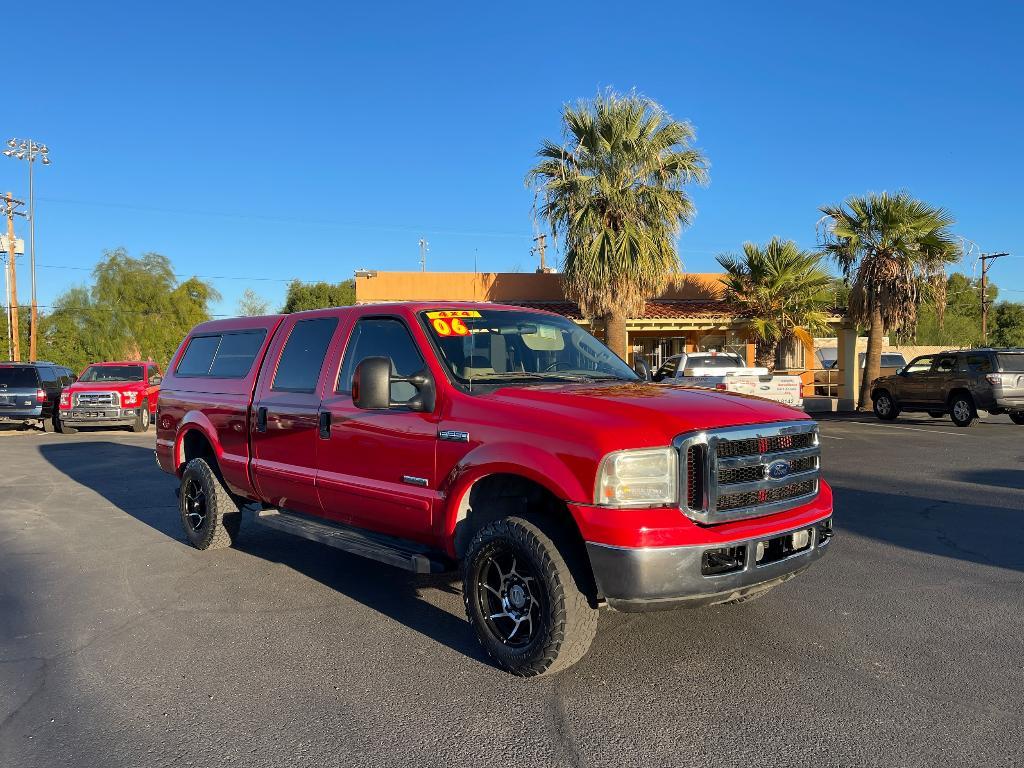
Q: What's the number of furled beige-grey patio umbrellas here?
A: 0